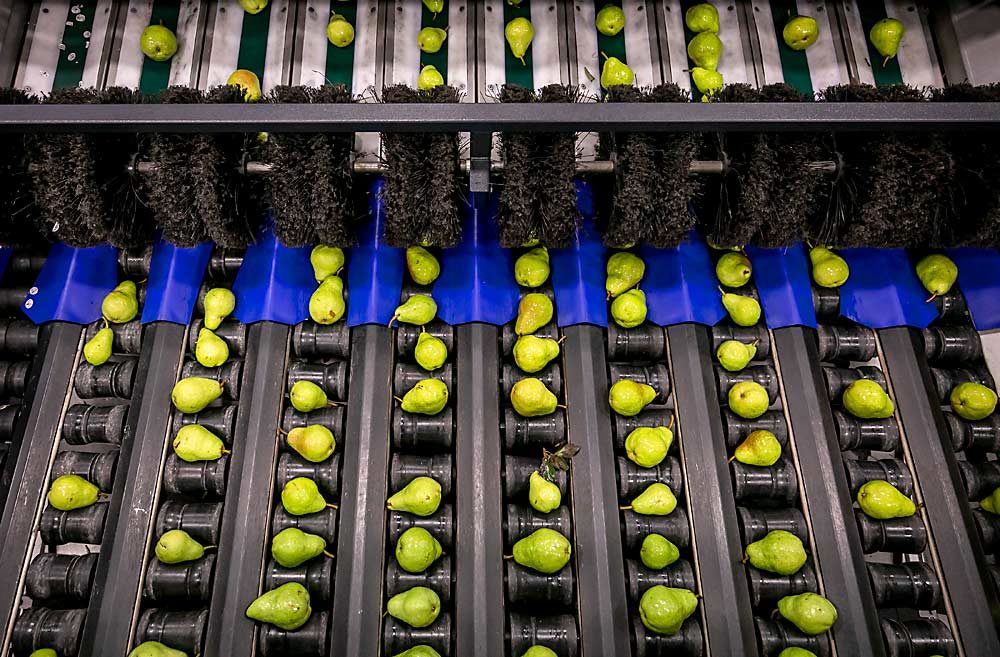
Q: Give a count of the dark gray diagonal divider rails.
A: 9